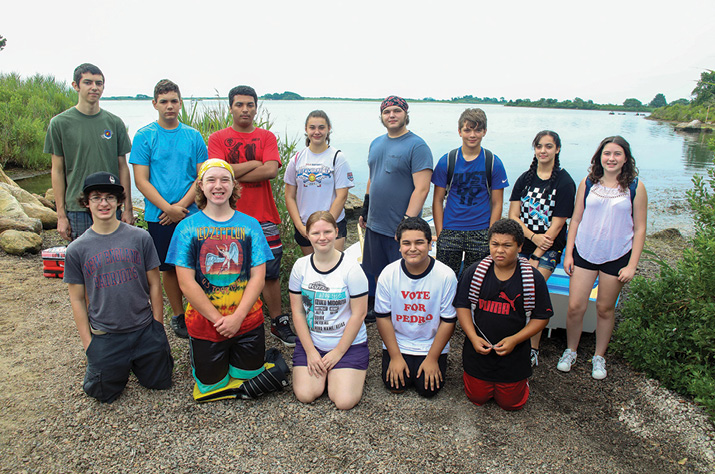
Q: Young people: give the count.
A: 13